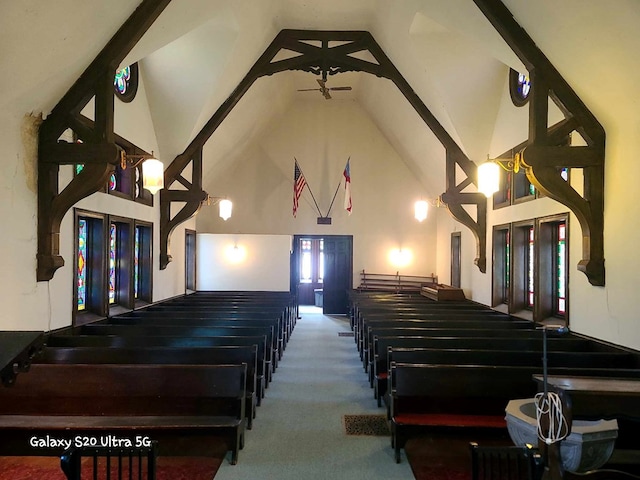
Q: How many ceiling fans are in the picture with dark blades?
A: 1